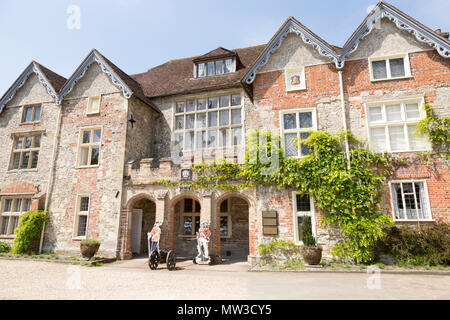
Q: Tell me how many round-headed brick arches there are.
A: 3